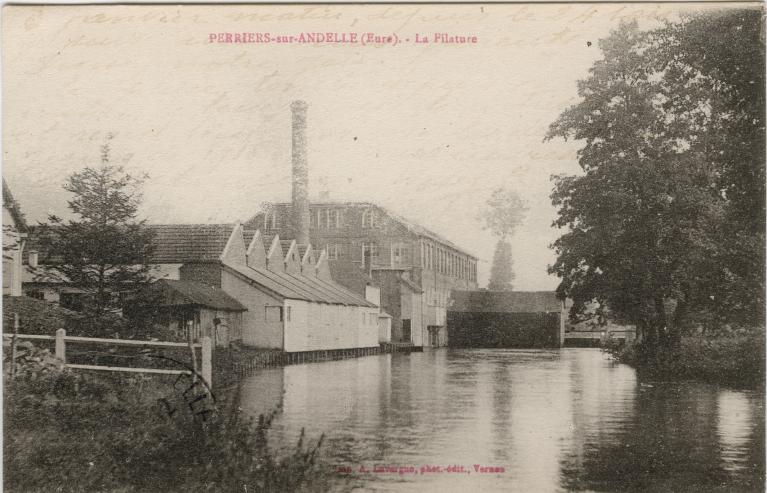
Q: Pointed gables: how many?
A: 6